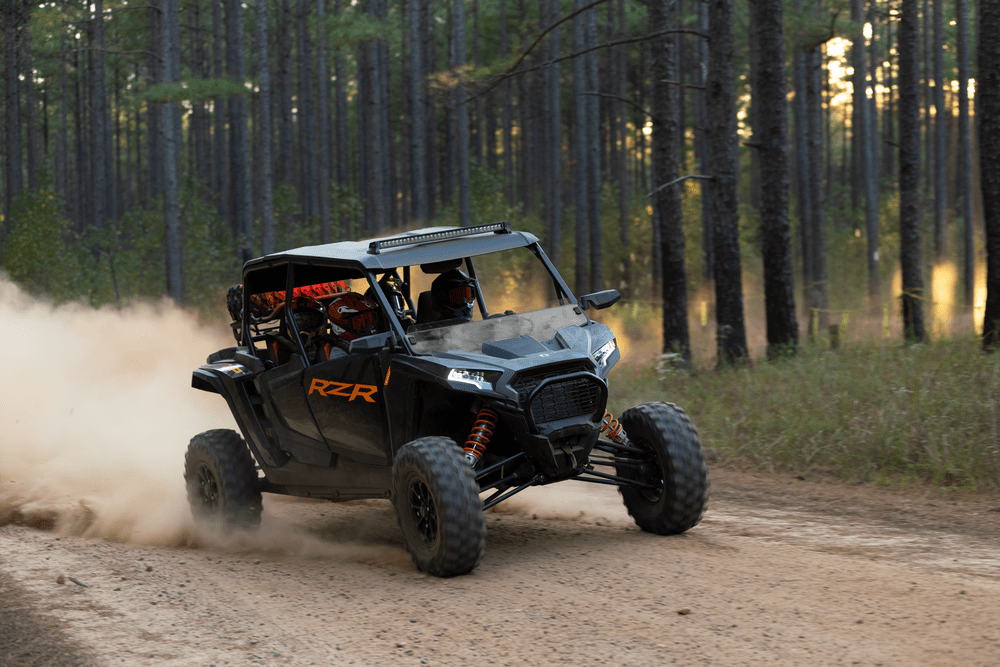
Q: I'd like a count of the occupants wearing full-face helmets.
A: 4